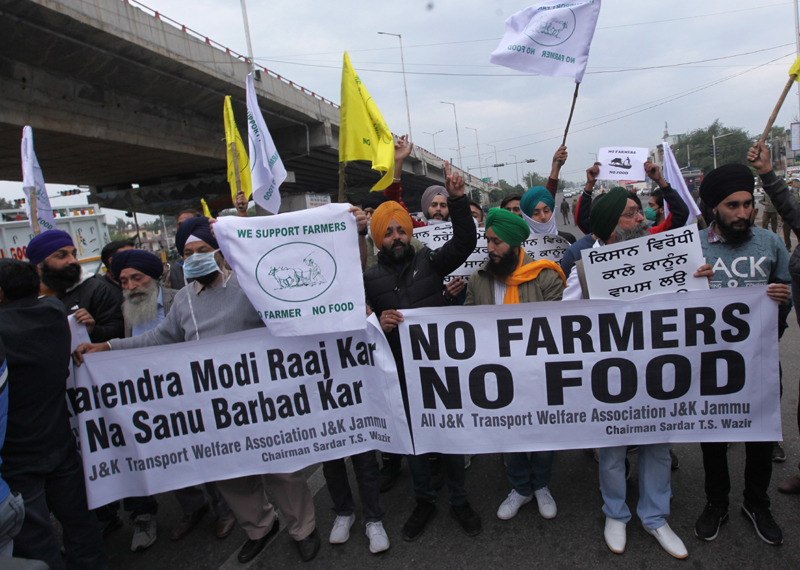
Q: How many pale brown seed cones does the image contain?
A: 0